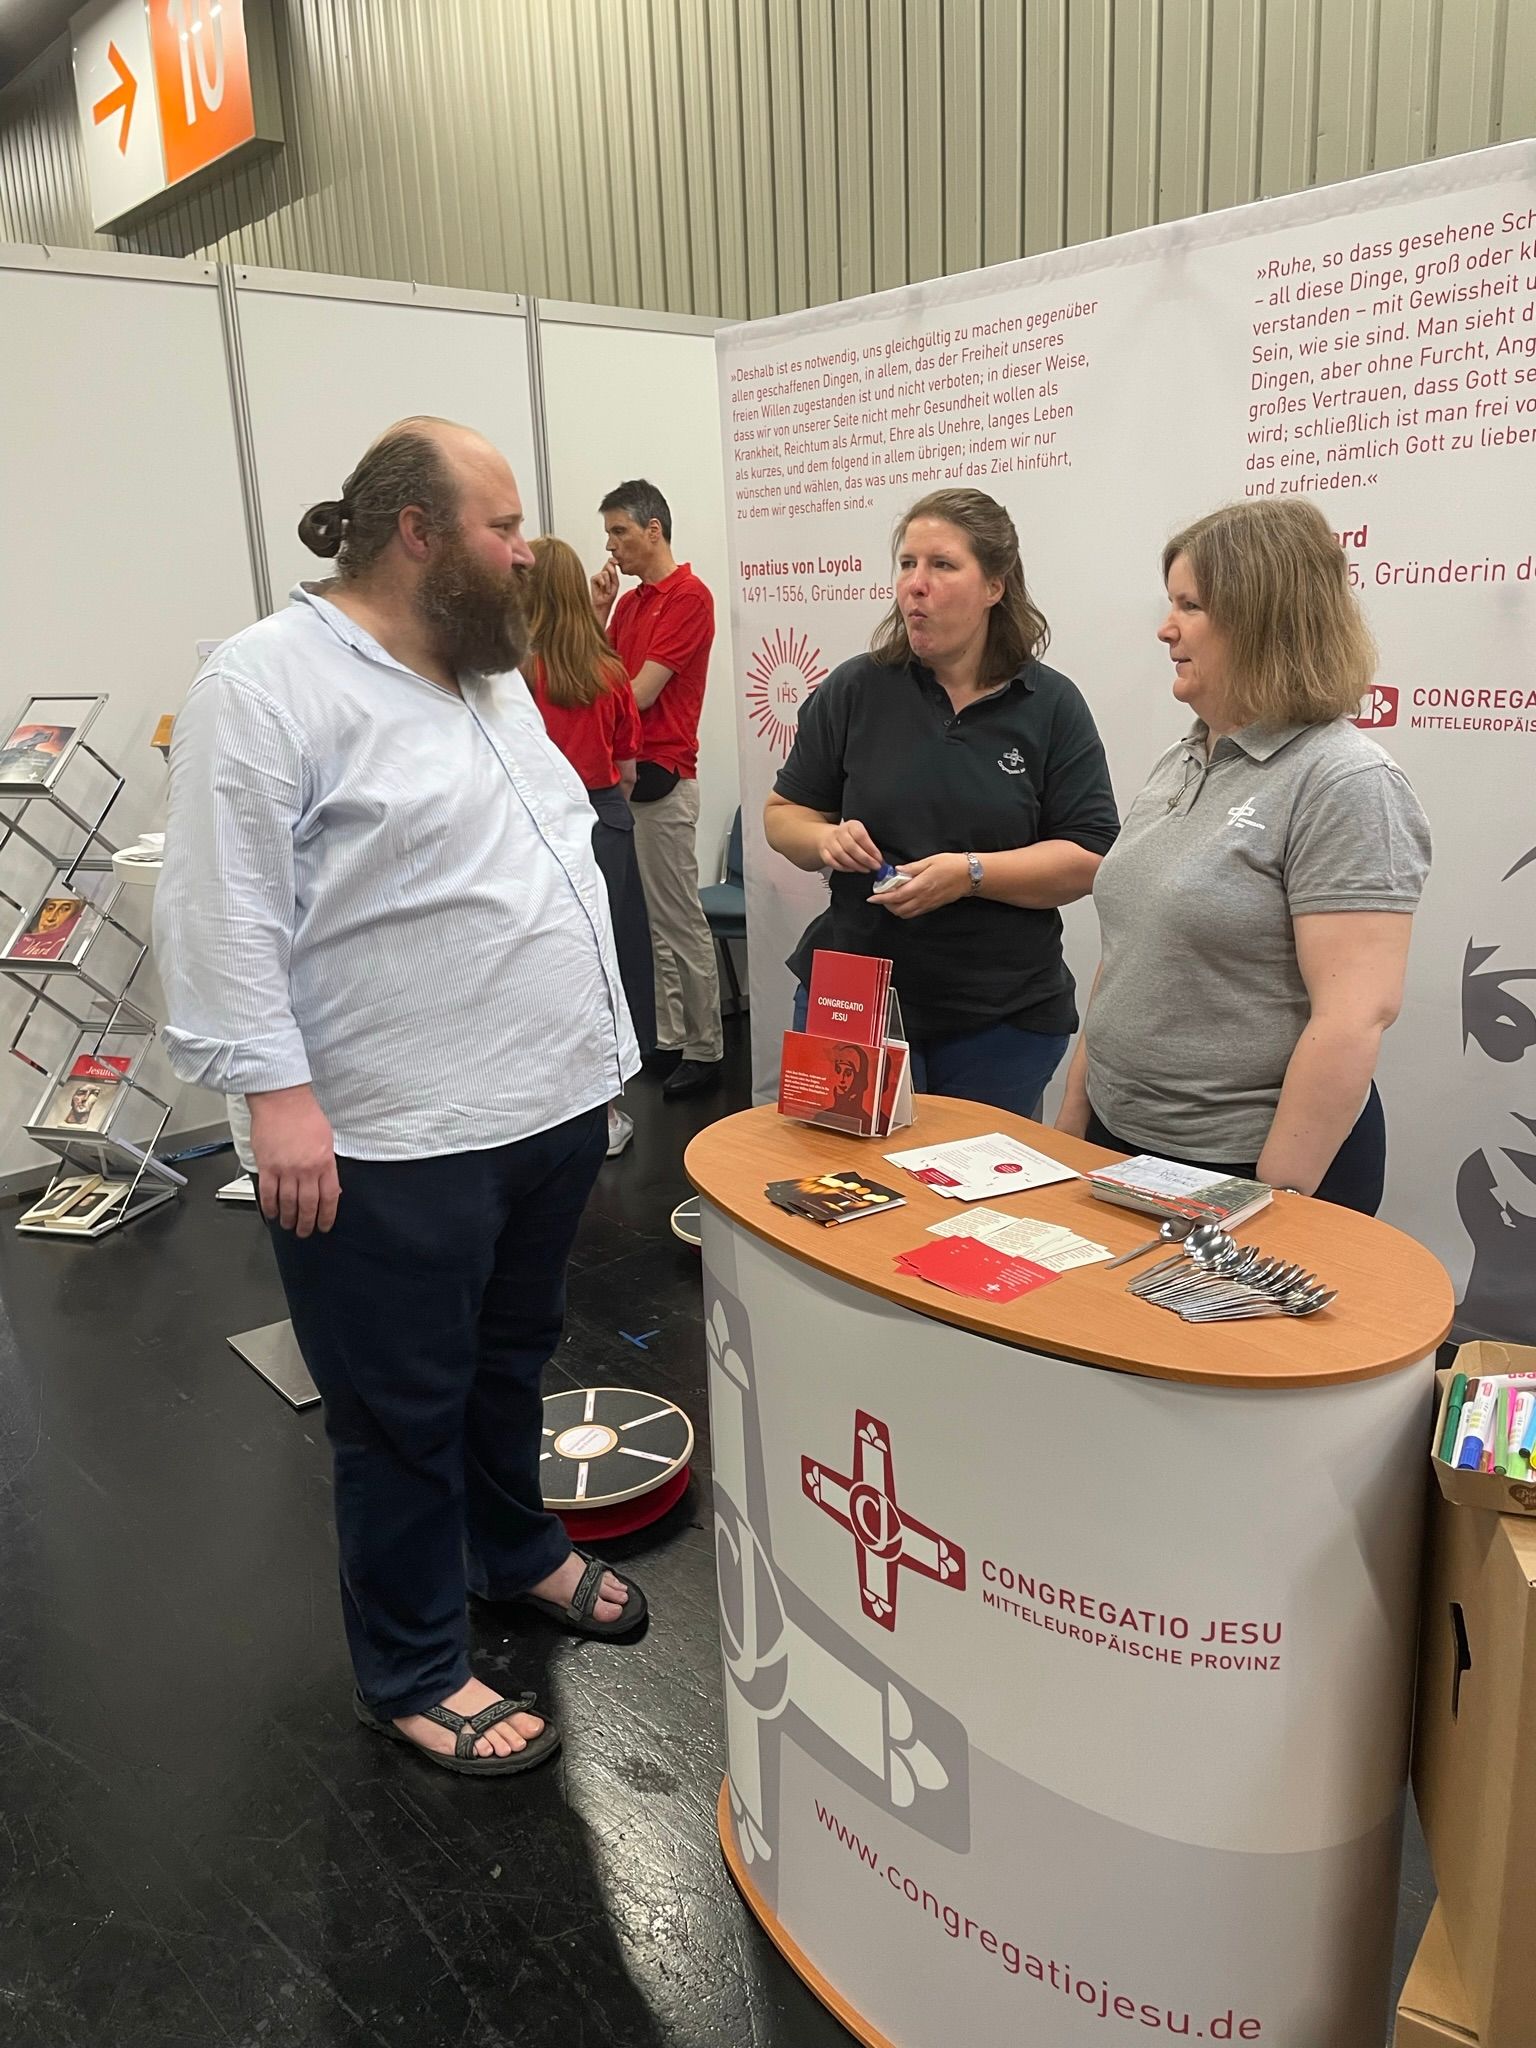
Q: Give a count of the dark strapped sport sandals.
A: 2